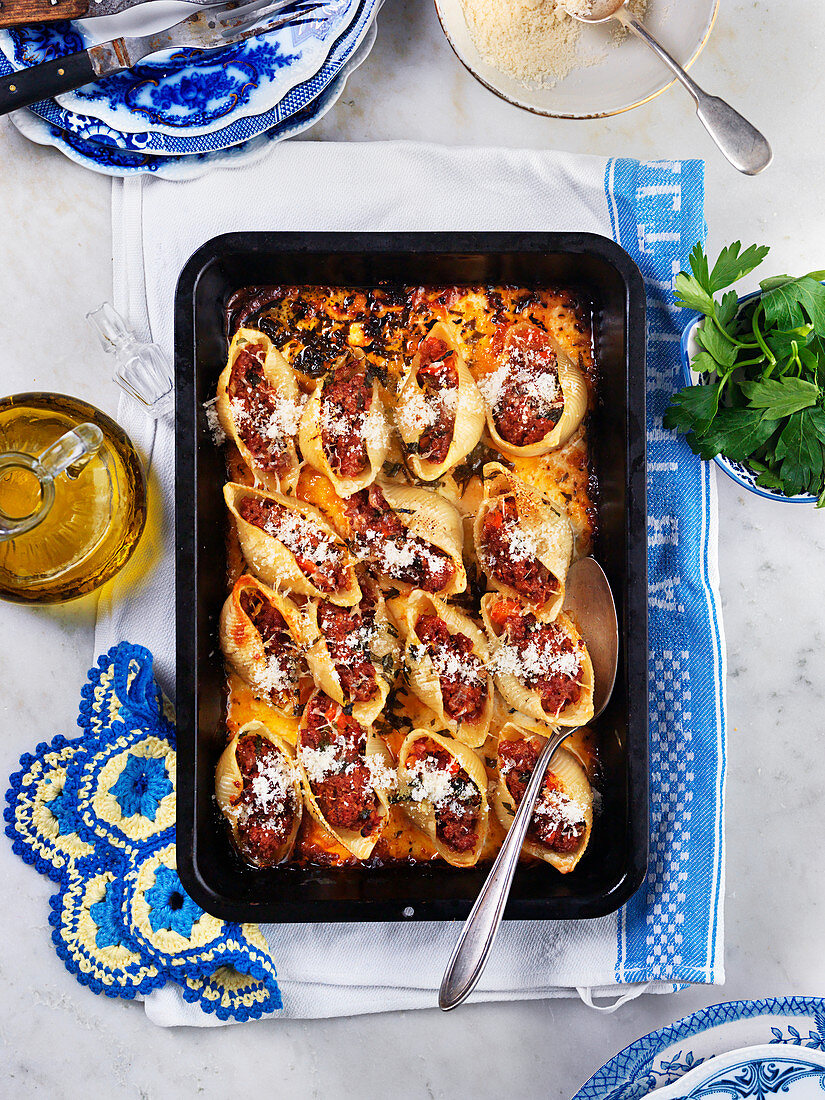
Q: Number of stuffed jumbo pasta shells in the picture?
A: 15